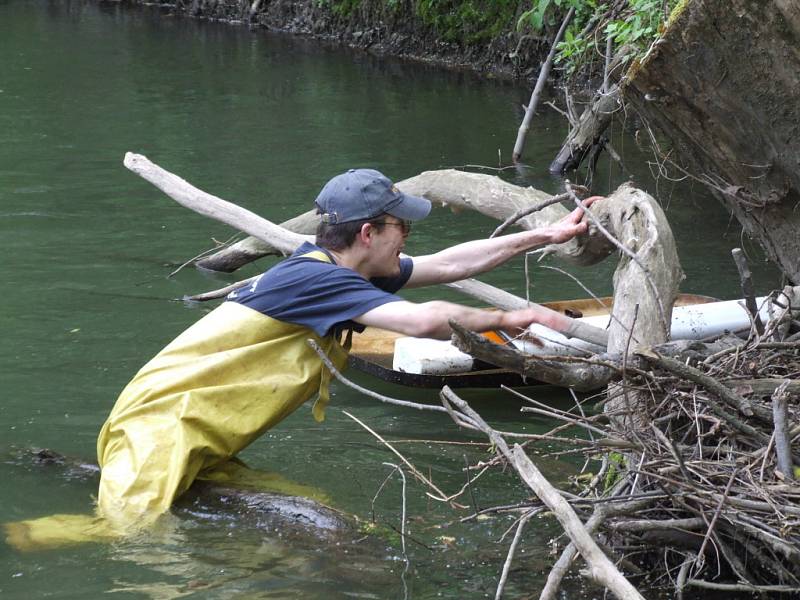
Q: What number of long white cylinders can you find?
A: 1